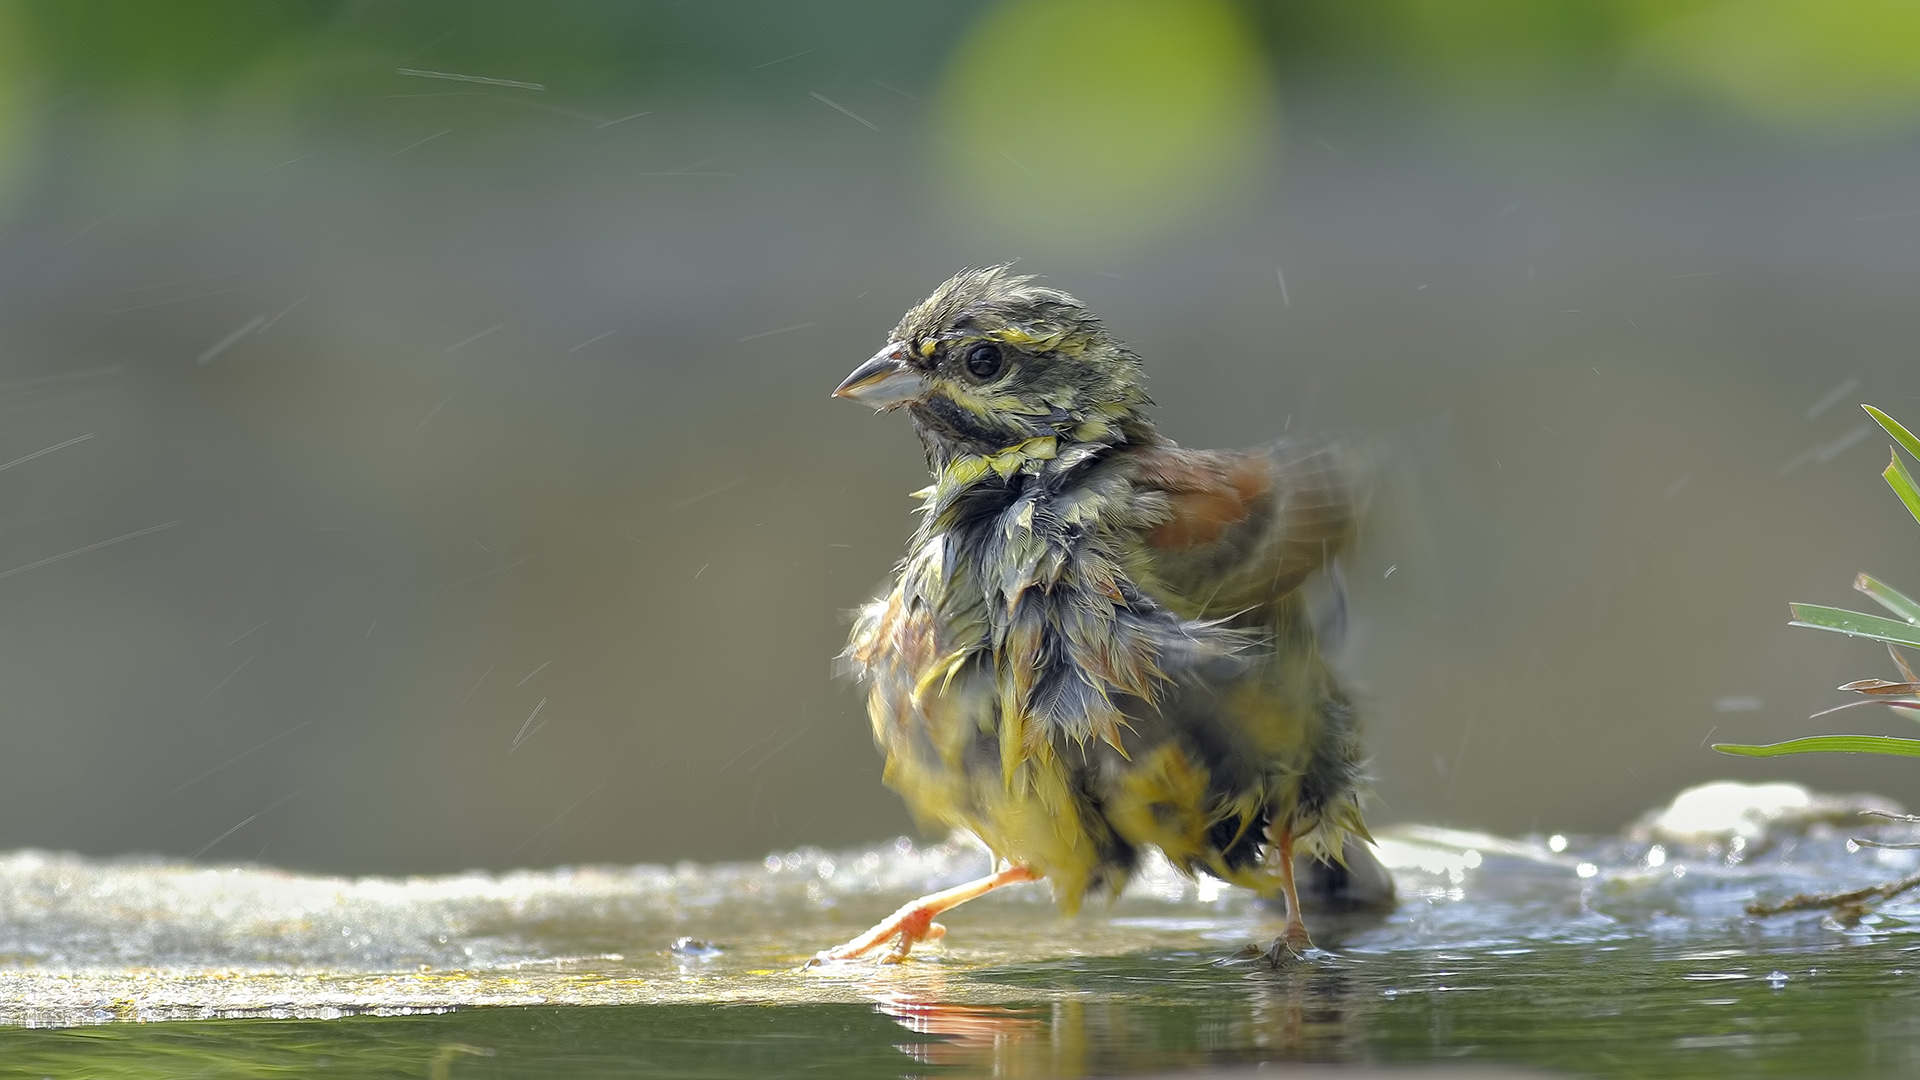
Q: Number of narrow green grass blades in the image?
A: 5